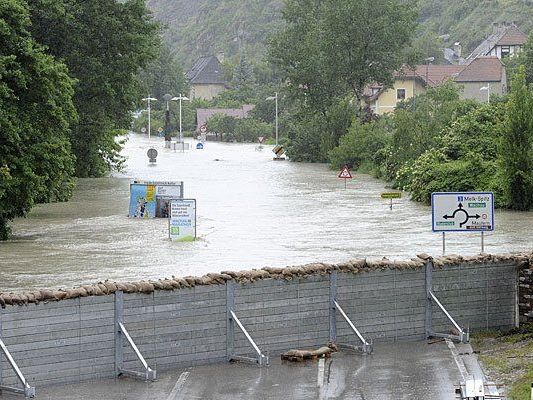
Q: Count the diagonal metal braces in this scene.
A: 5